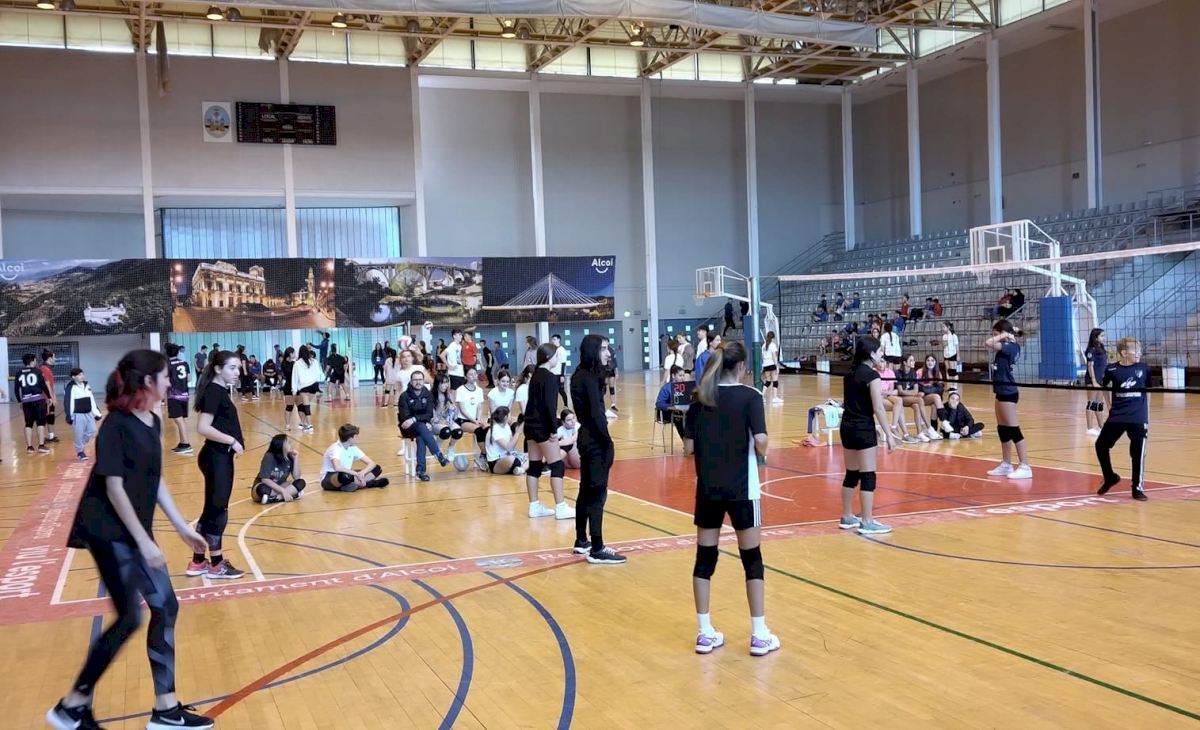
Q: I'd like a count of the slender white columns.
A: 10